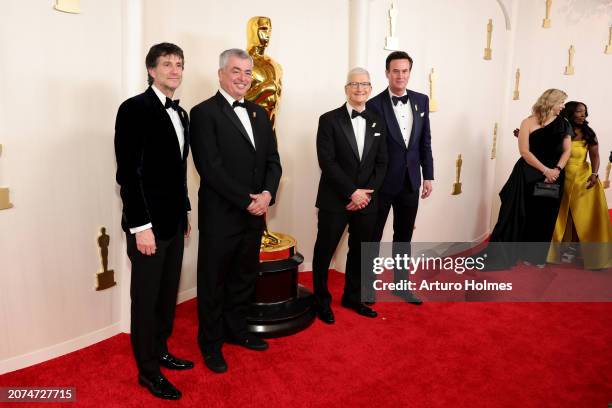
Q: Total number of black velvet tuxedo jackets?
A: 1